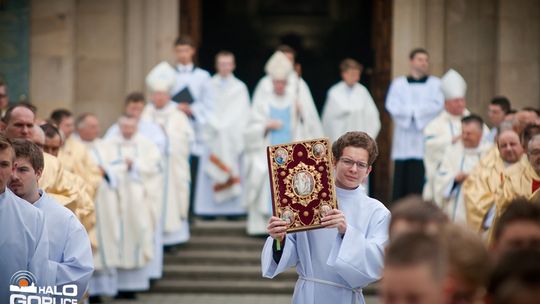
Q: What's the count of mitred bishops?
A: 3